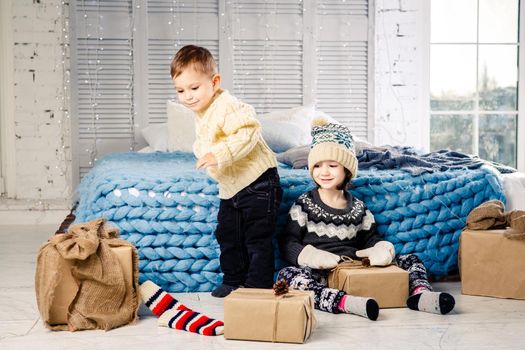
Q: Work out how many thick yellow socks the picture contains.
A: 0